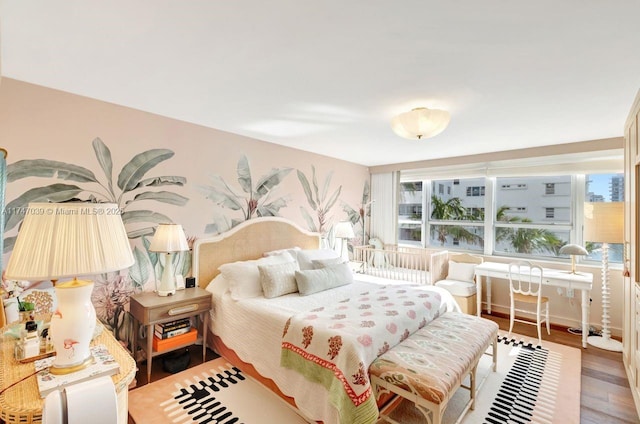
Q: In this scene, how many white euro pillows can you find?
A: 2